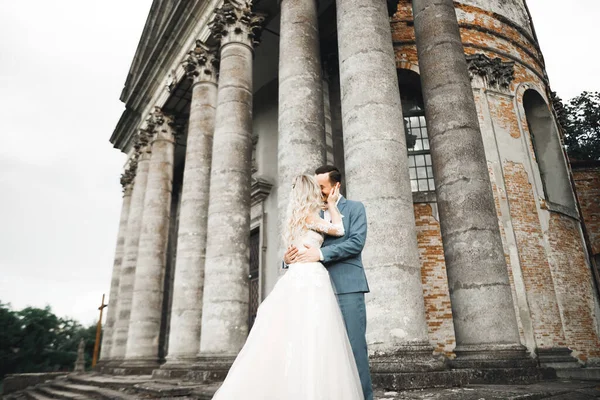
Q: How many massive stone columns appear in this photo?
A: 8